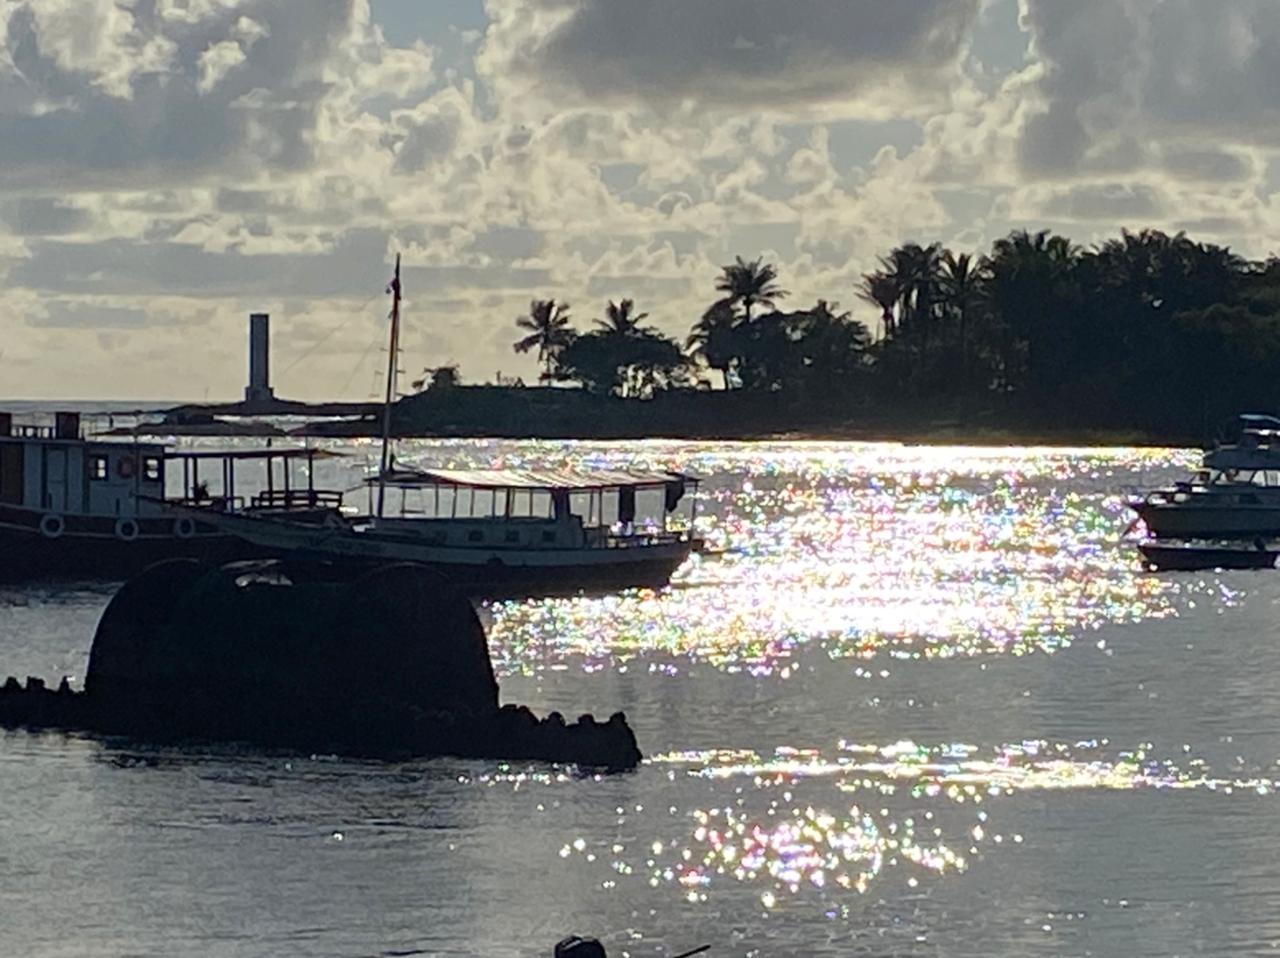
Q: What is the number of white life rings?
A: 3